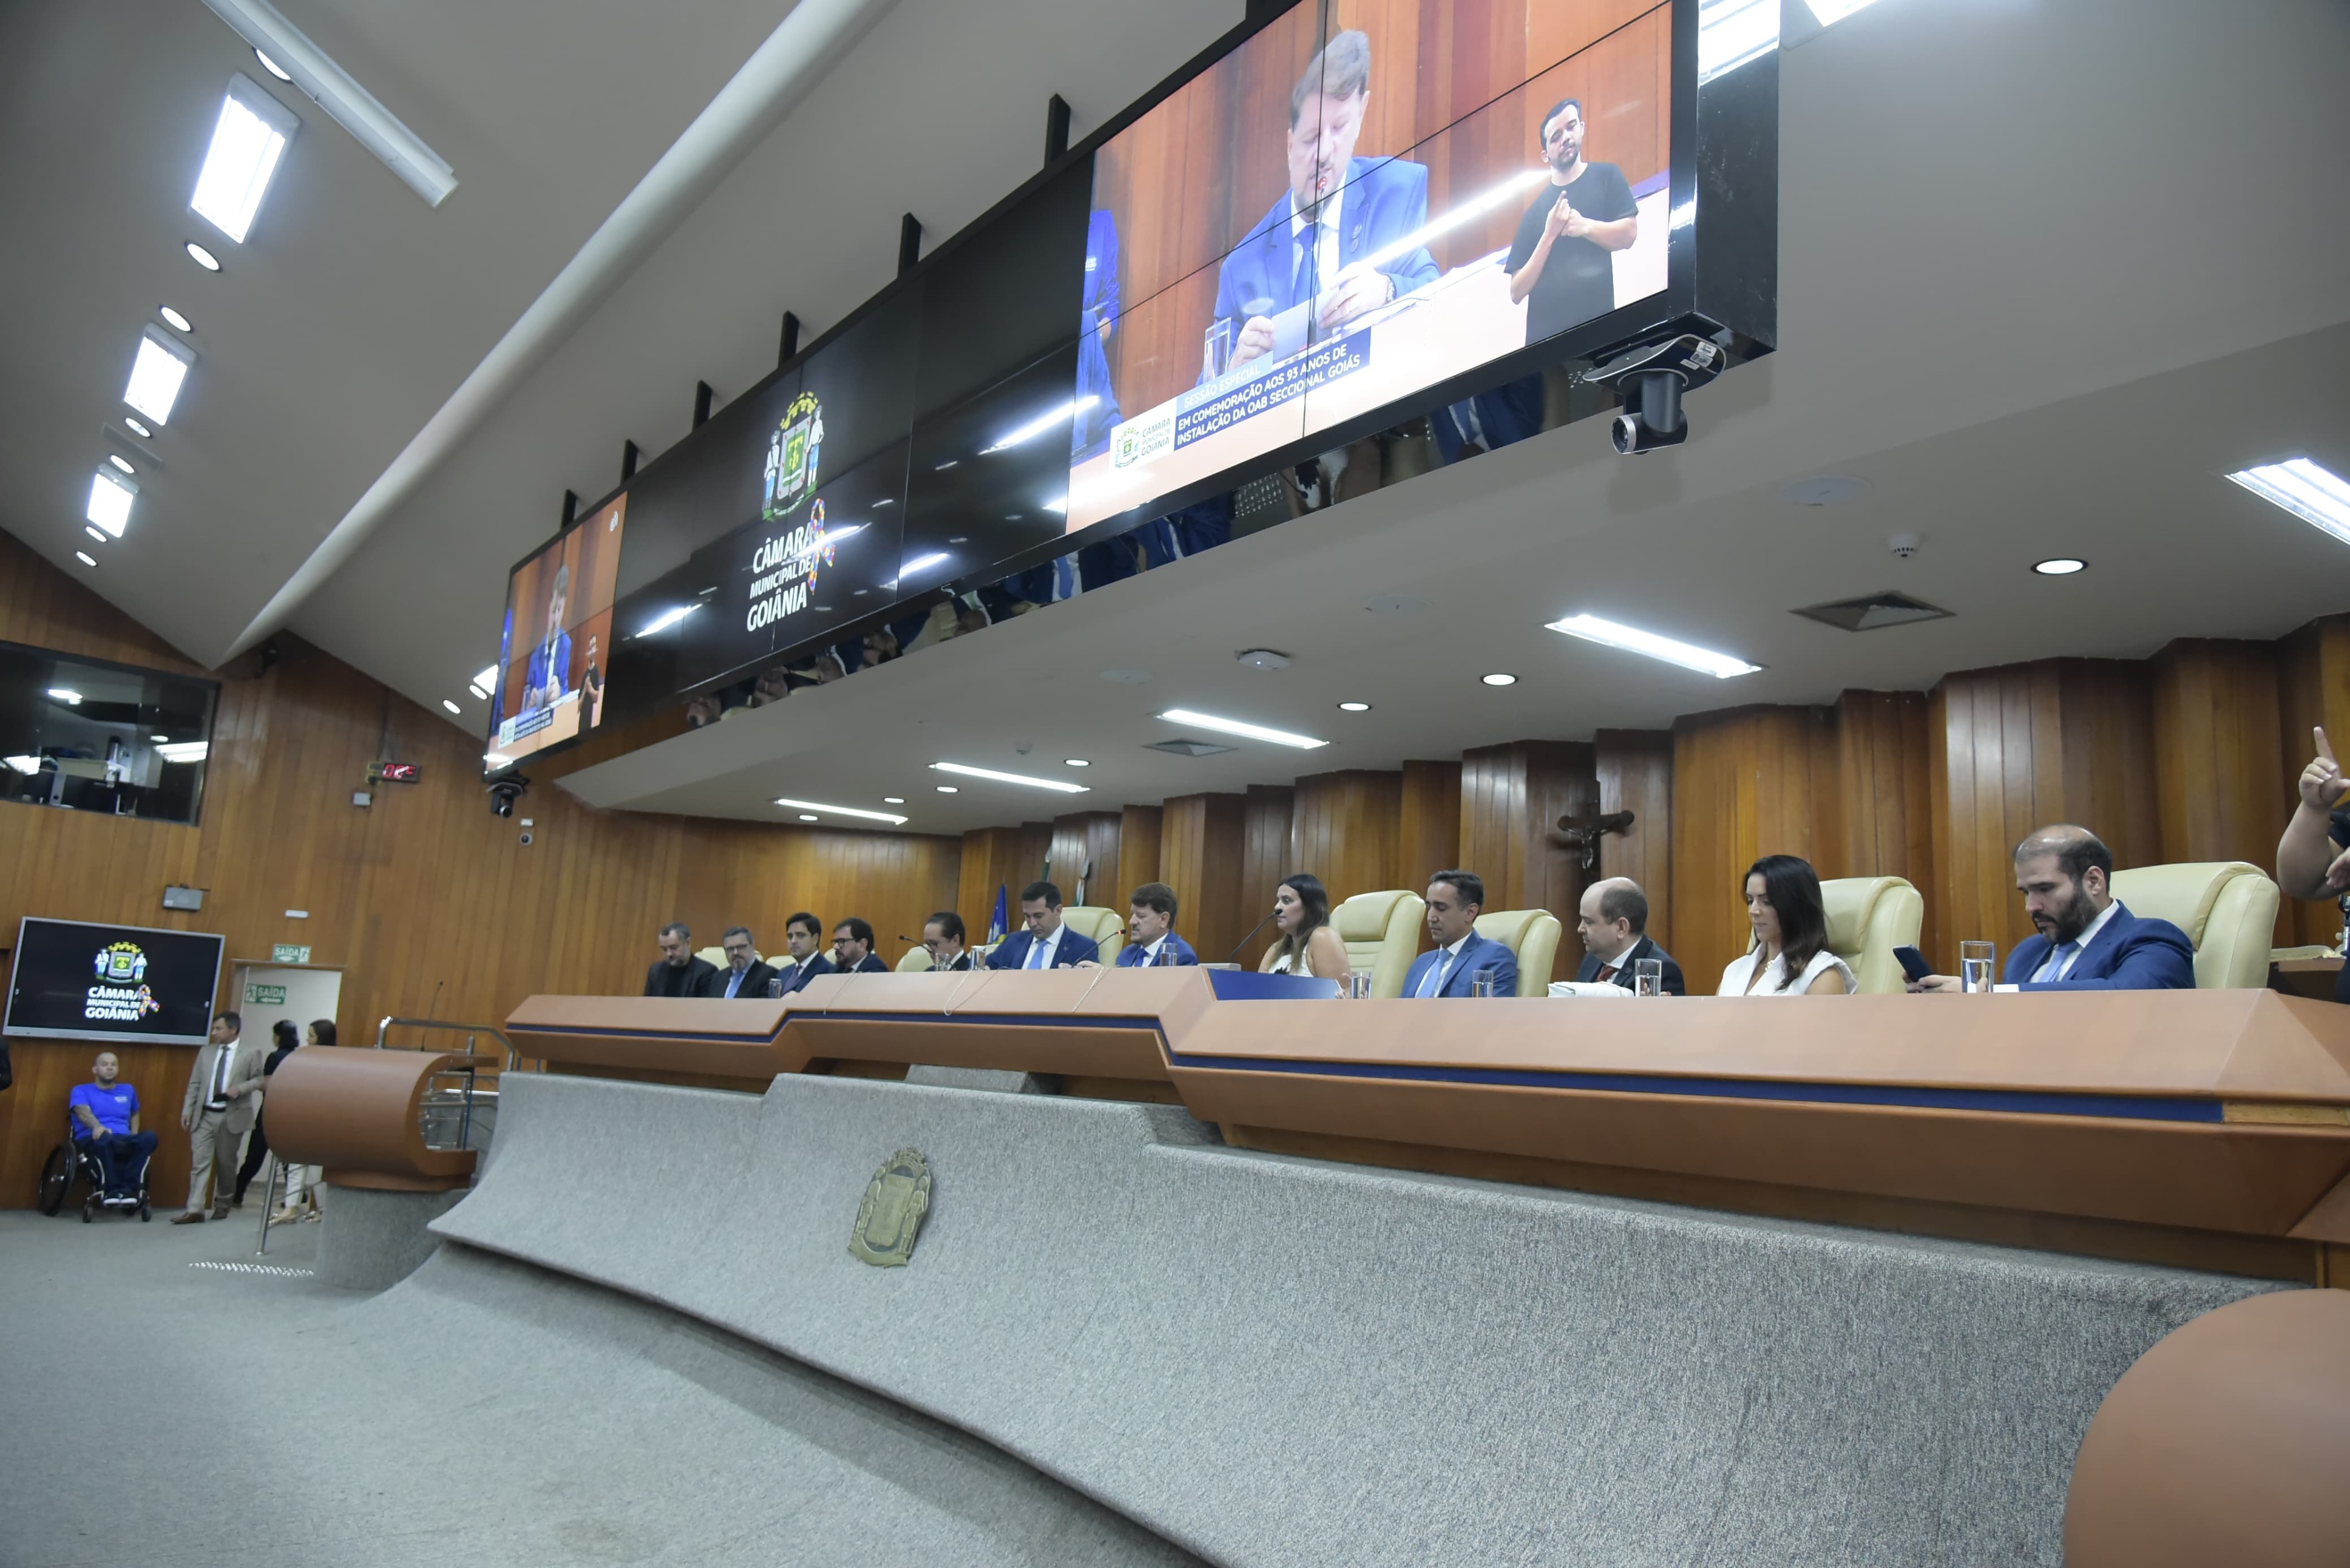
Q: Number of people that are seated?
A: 13